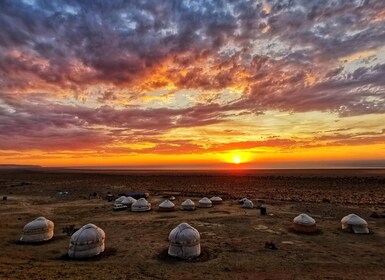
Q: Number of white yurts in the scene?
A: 13